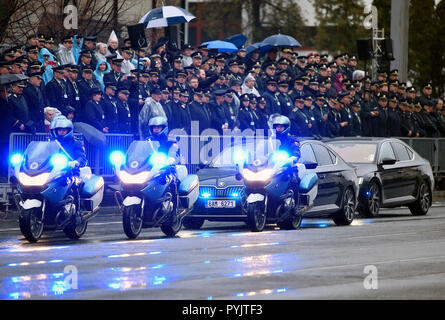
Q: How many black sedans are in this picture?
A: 2